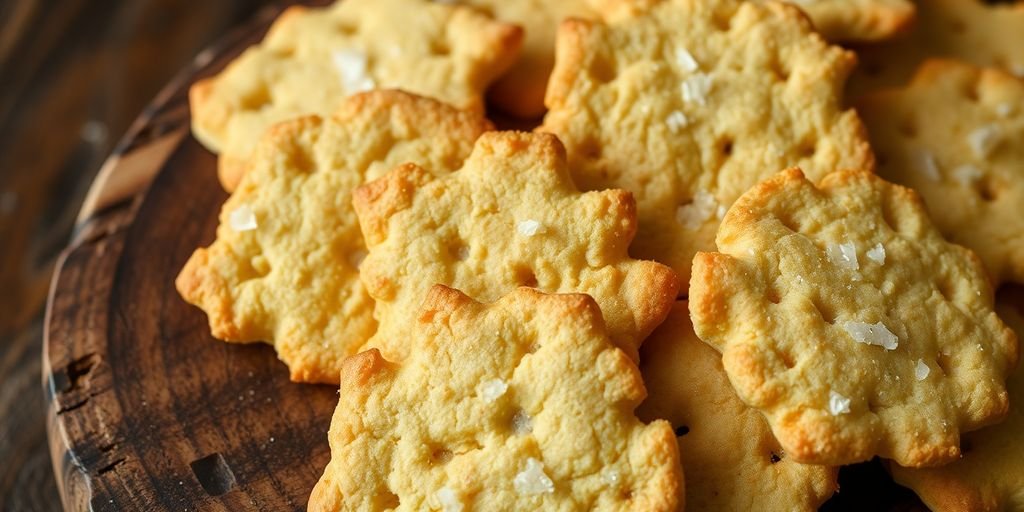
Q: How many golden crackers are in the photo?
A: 12